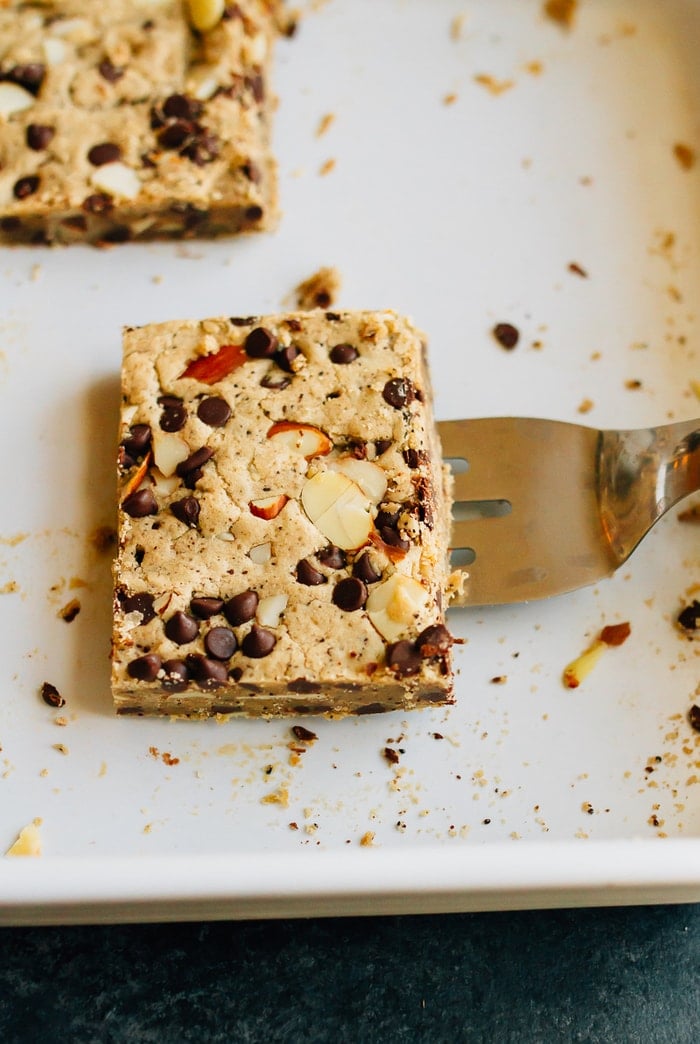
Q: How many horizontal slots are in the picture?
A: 3